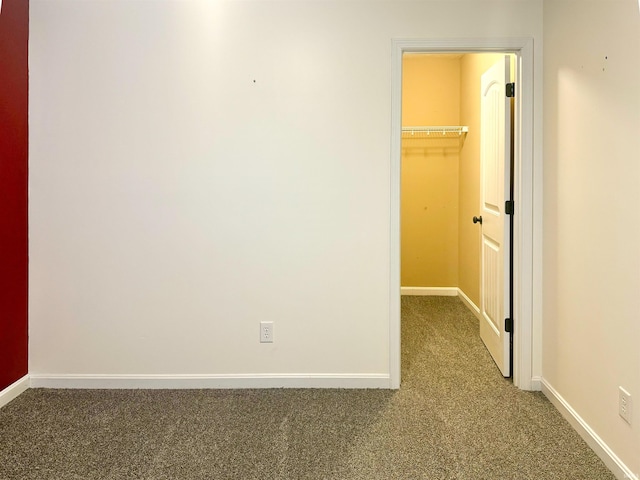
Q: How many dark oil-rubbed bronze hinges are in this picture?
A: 3